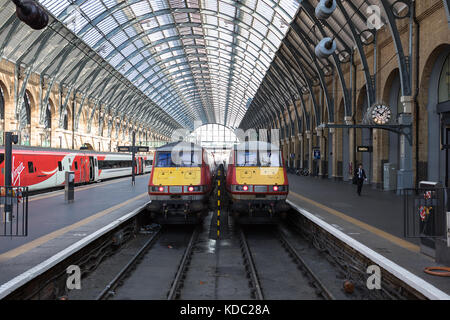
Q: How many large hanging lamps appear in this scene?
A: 3